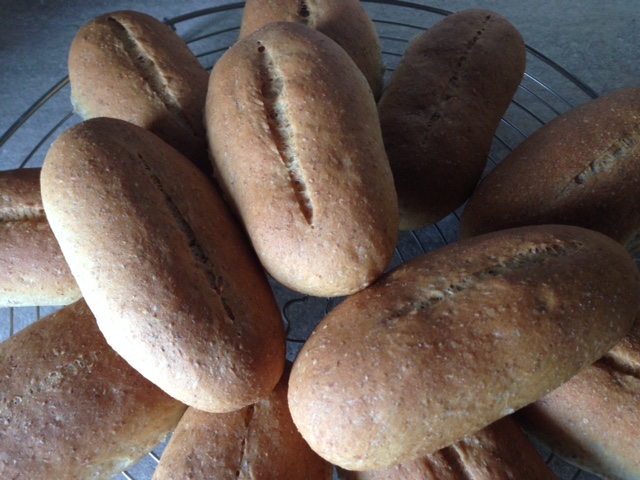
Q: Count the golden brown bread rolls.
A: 12